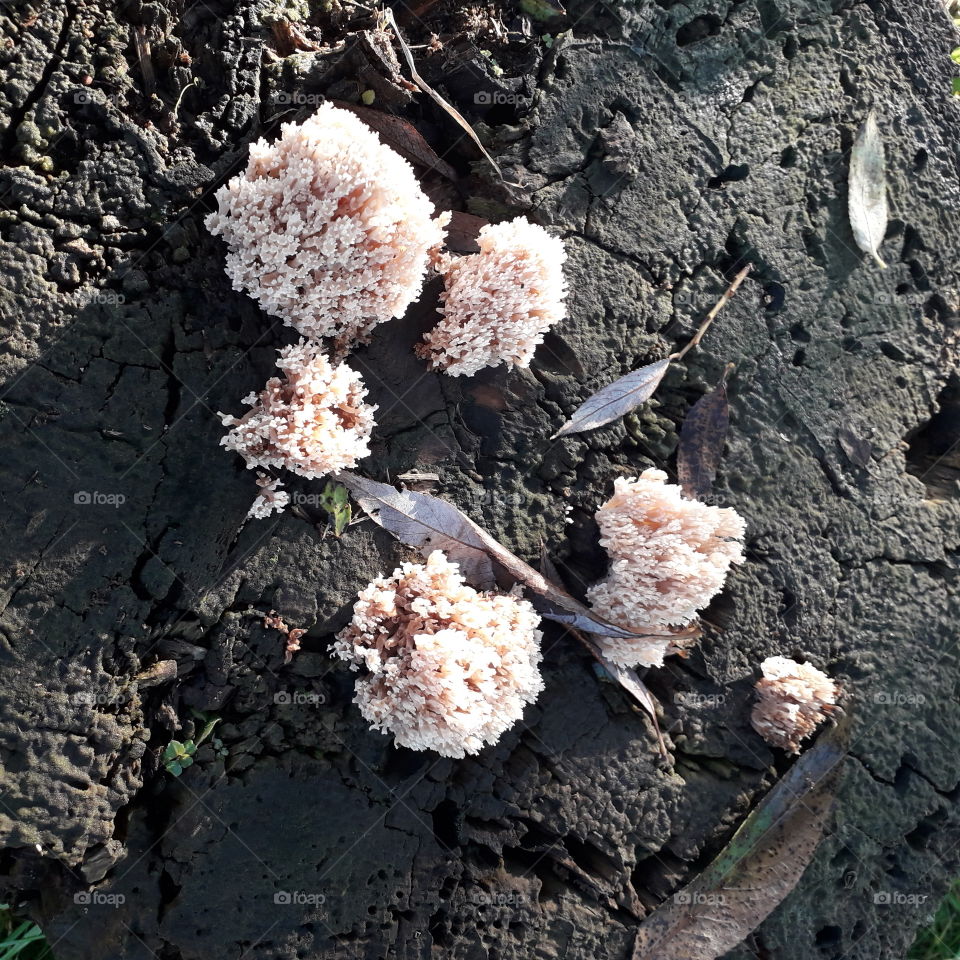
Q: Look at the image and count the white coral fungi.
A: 6